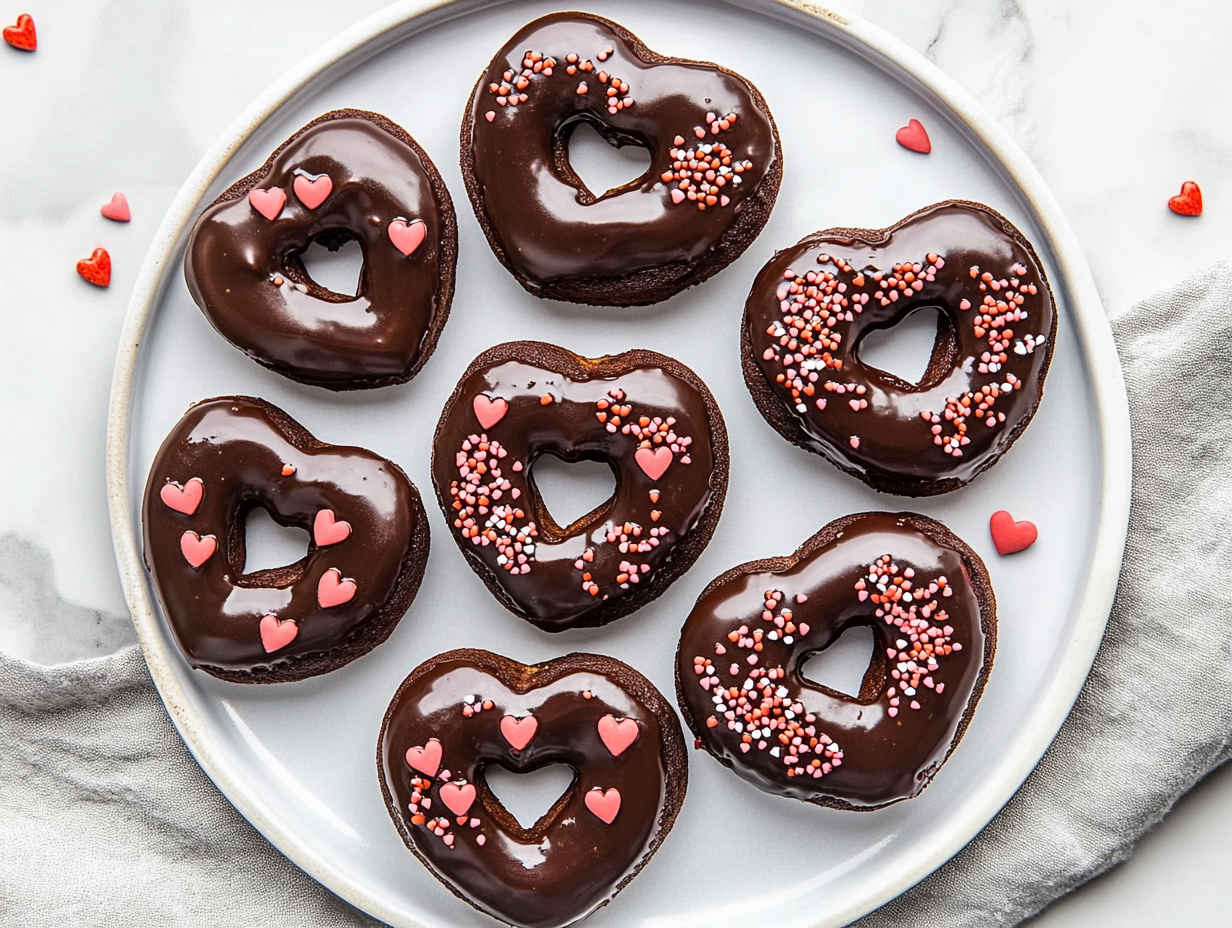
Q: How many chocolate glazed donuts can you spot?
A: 7